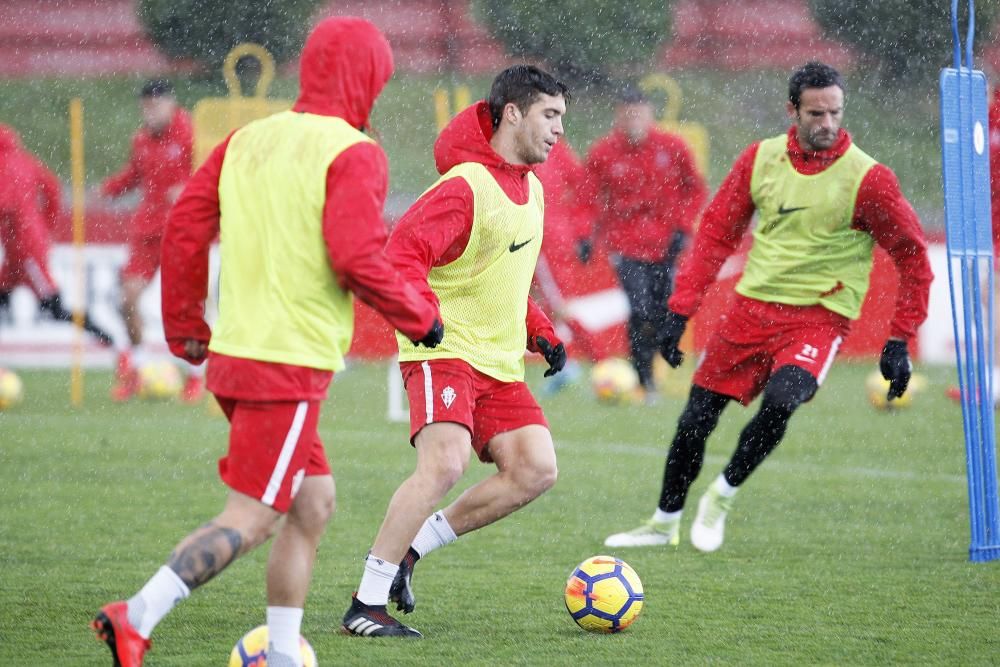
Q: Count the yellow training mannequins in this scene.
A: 2